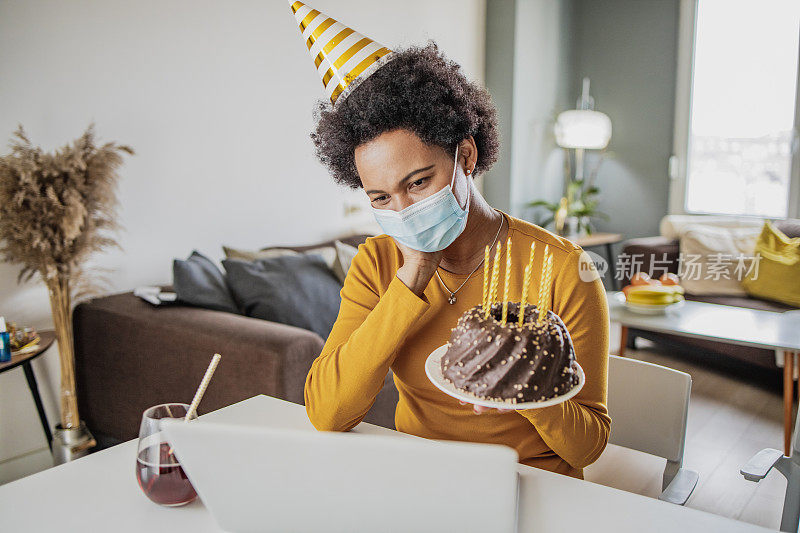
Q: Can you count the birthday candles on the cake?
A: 9